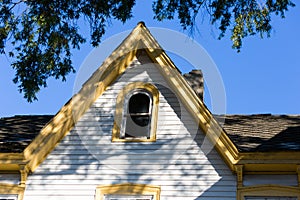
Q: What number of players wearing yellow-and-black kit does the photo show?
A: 0